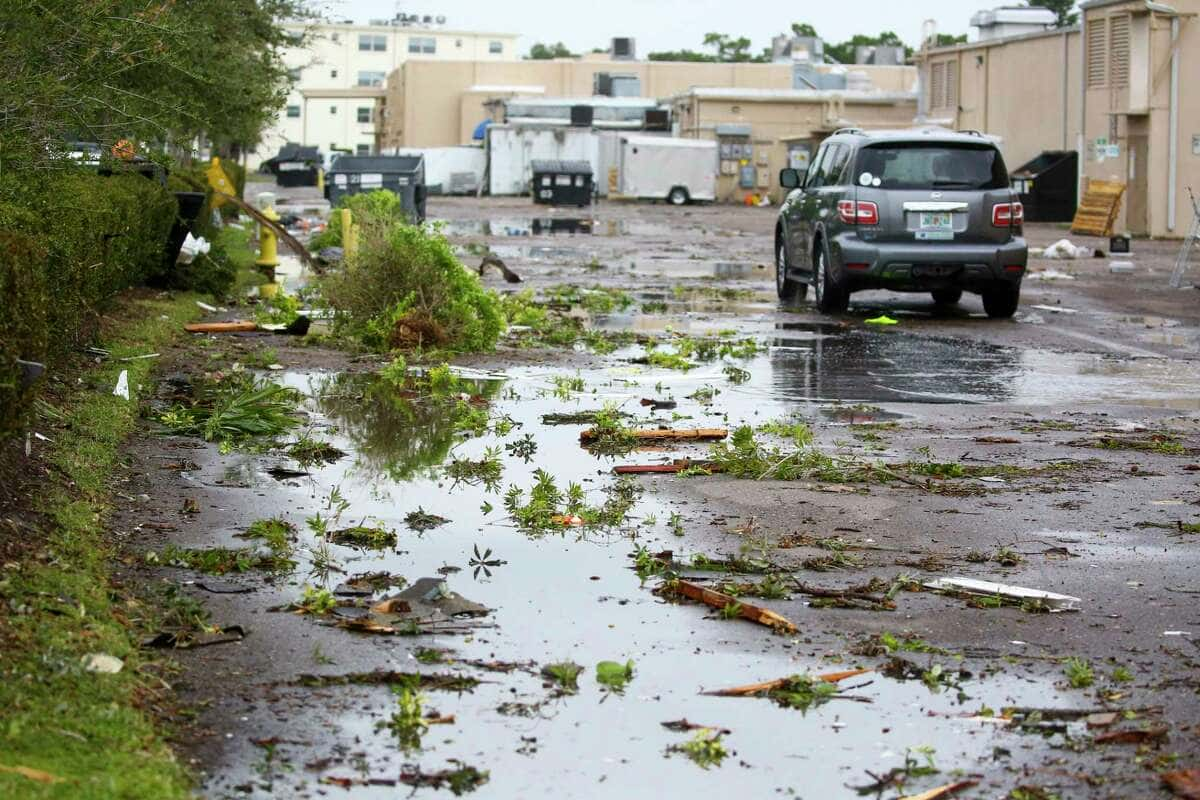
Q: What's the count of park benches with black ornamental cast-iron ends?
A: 0